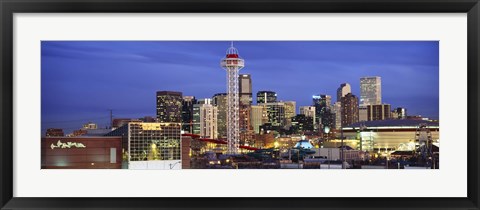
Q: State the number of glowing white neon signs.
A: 1